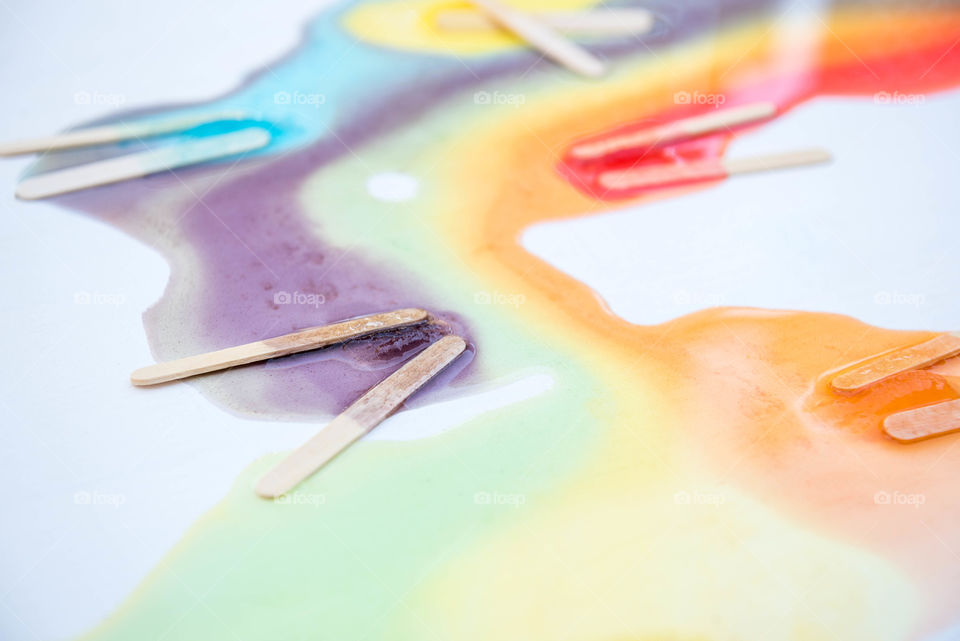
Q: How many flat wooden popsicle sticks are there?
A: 10